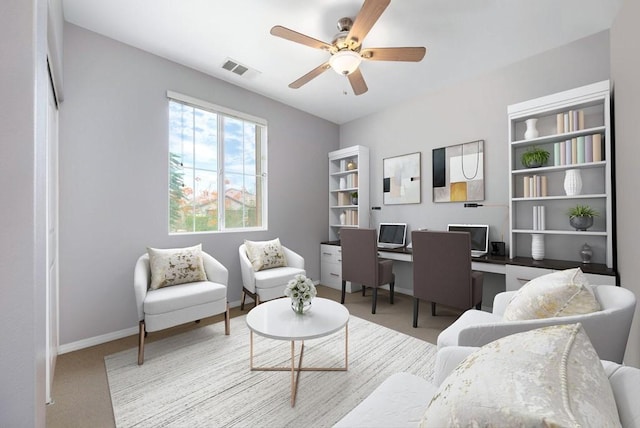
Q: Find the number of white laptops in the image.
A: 2